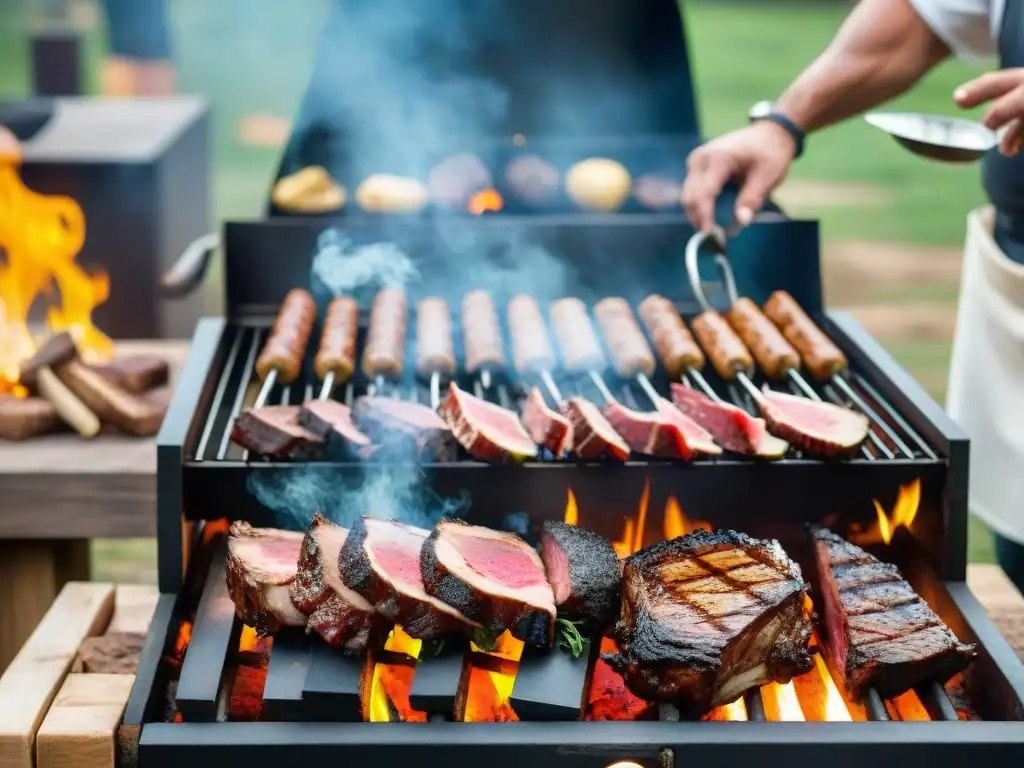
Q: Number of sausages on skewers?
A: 12